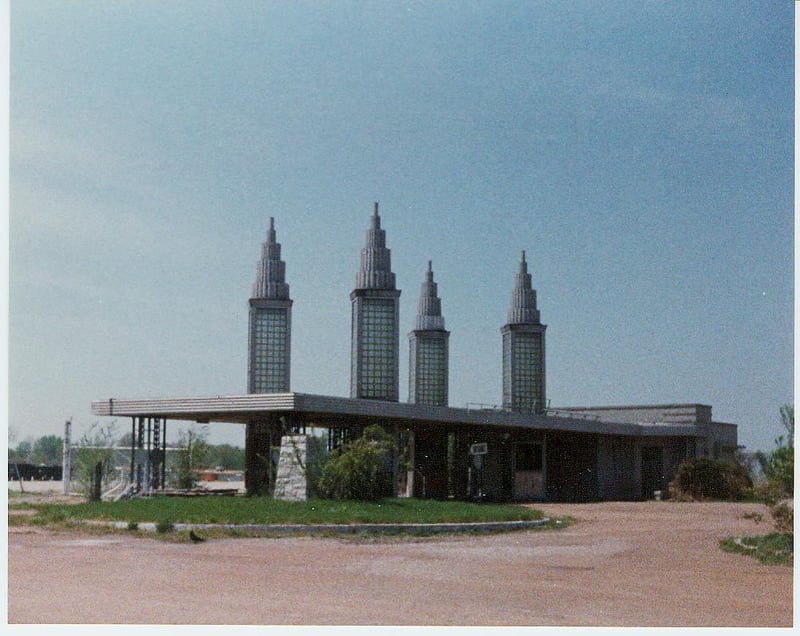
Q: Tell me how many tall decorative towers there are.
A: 4